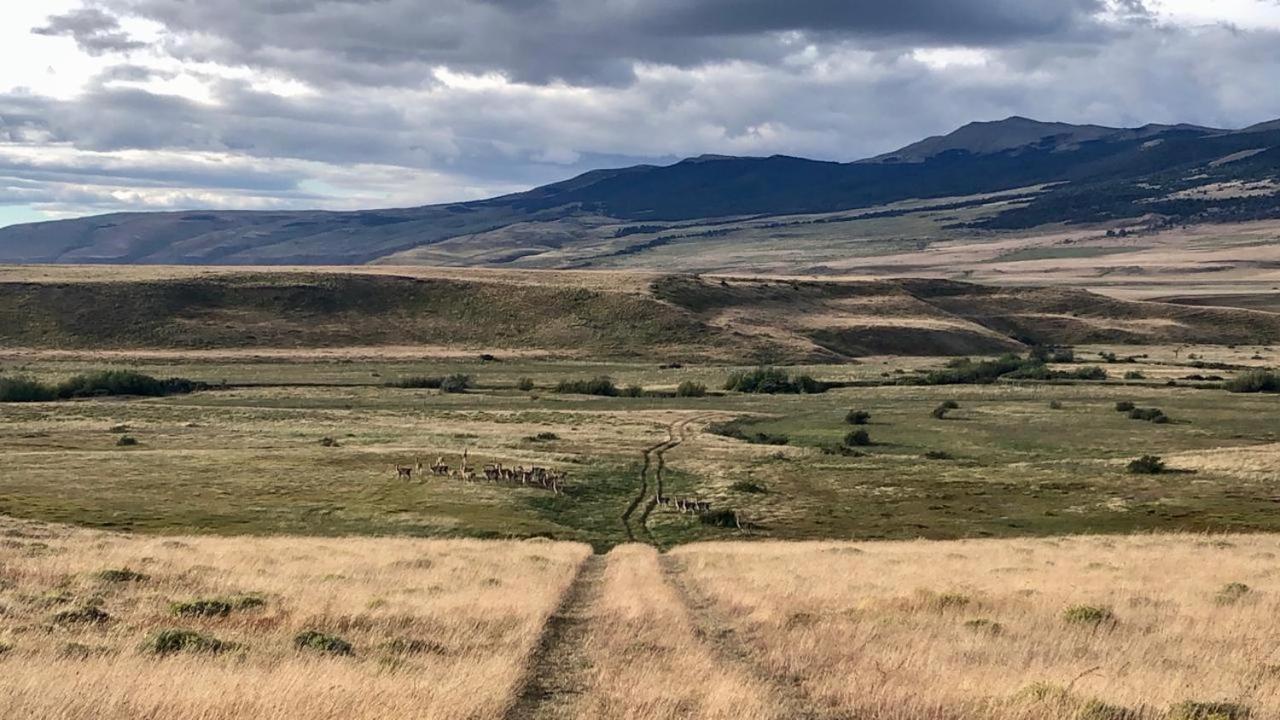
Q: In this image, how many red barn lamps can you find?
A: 0